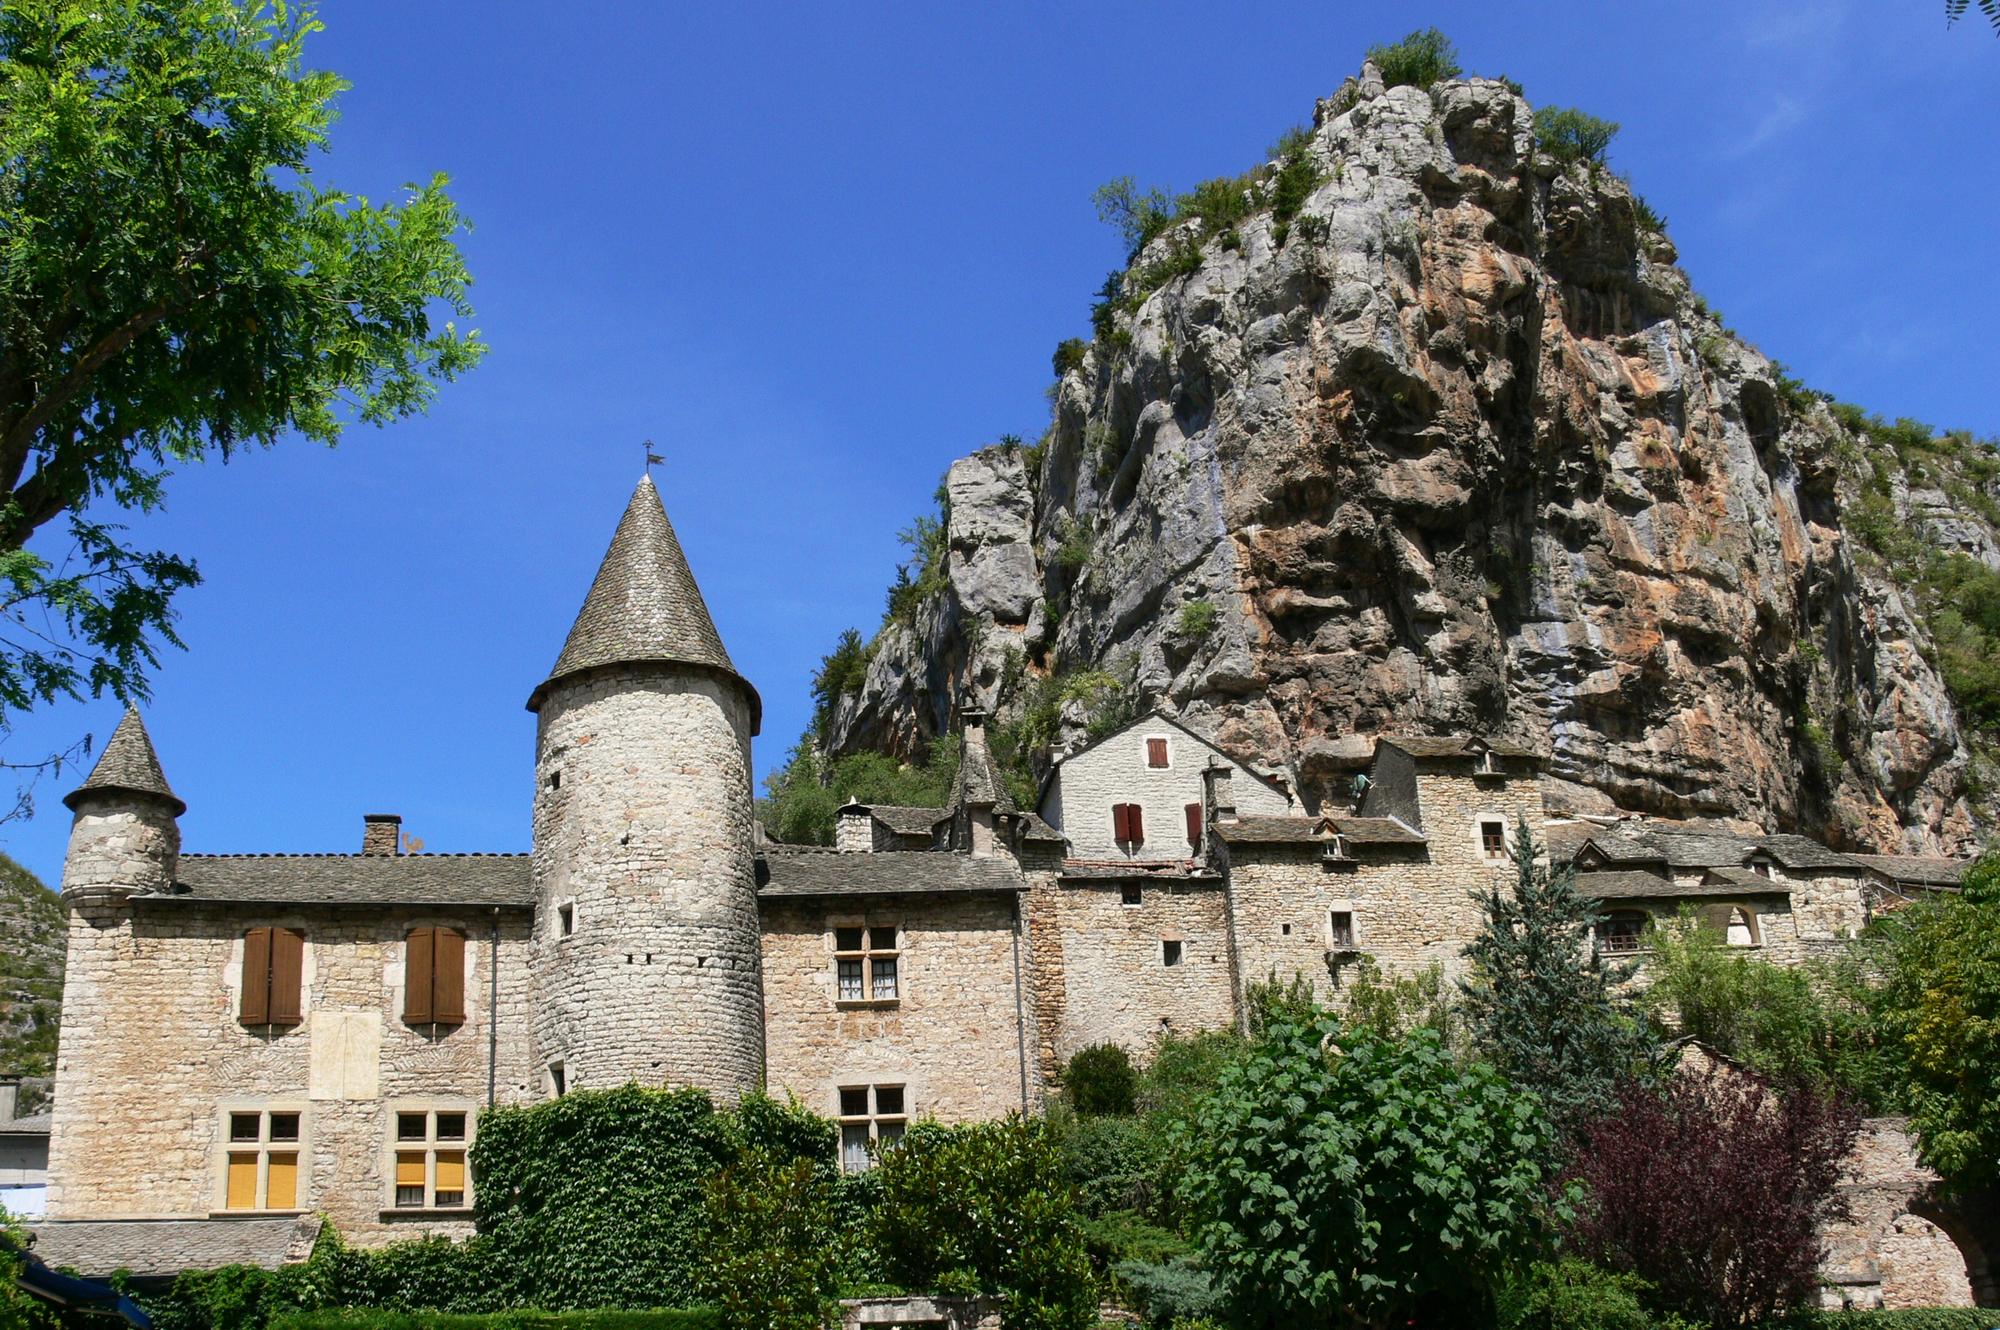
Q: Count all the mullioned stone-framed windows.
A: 4